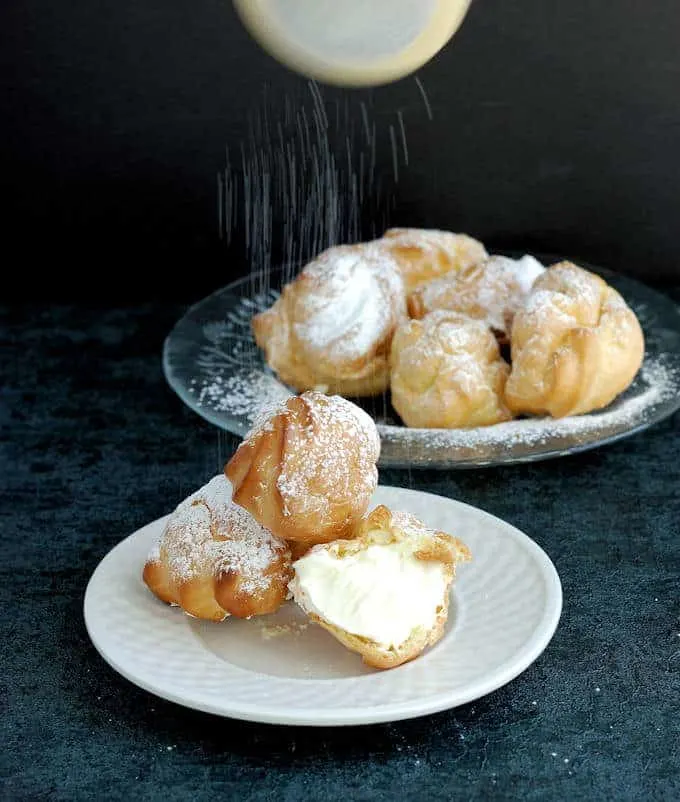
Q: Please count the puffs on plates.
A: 8